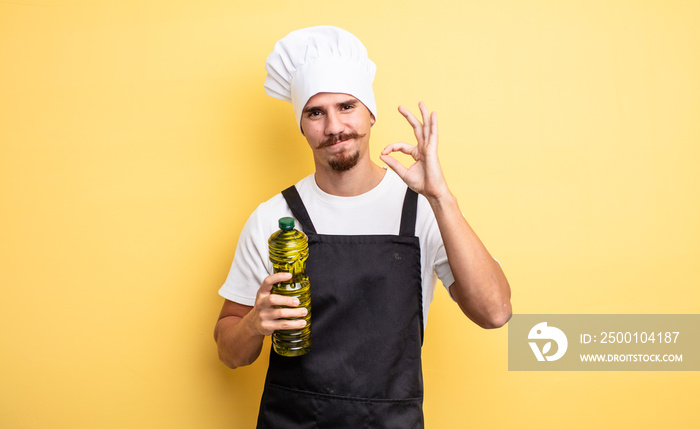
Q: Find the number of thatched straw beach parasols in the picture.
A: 0